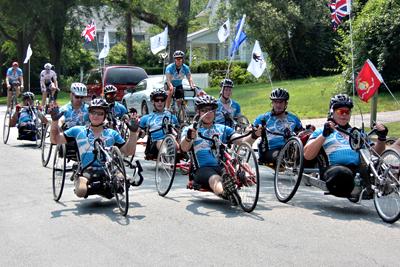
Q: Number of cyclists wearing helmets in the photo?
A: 12